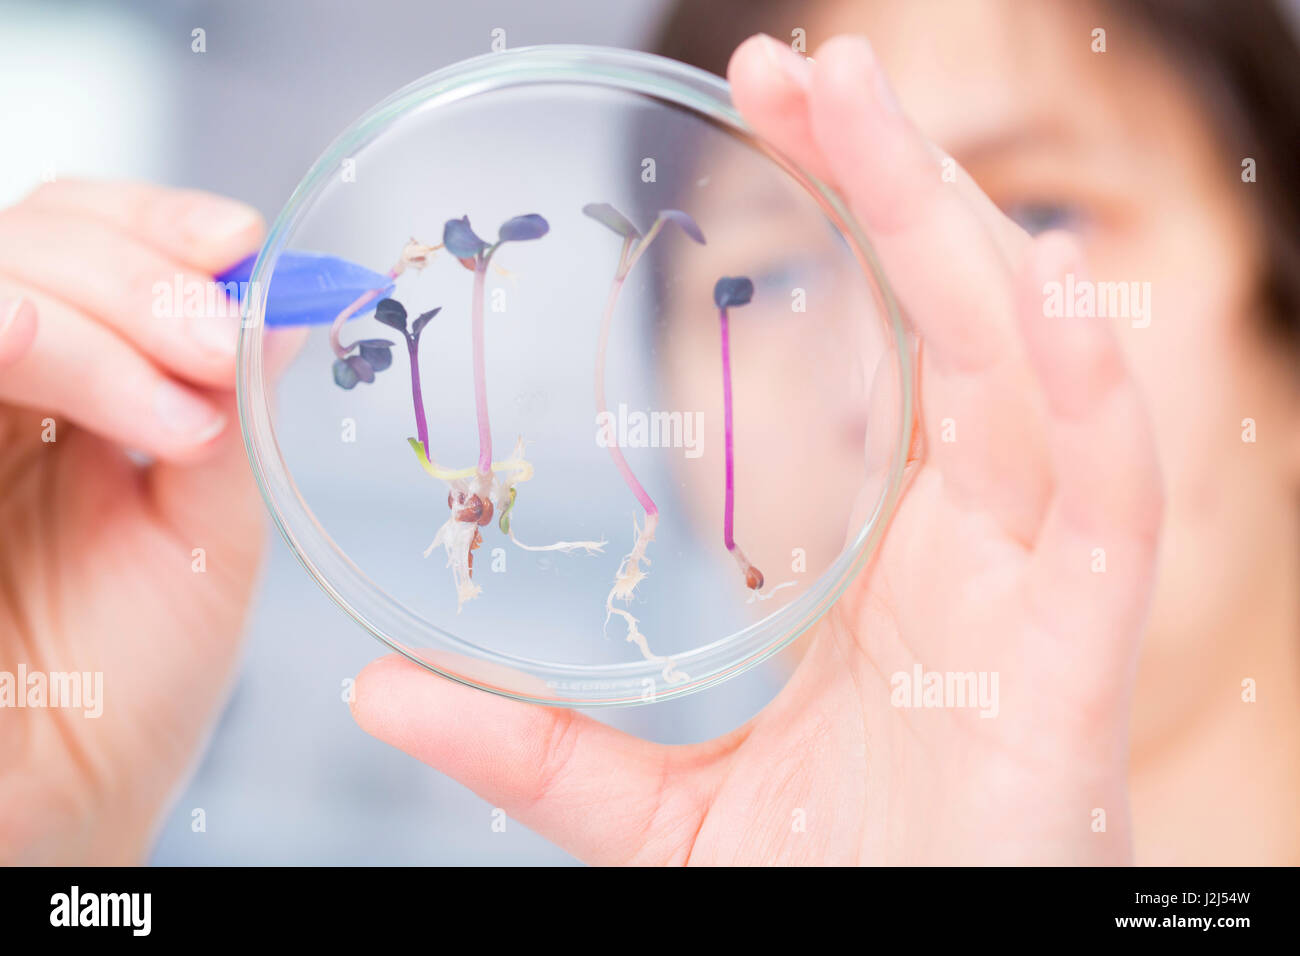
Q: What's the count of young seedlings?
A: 5